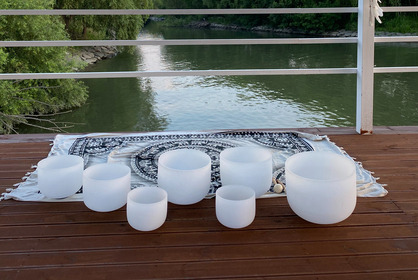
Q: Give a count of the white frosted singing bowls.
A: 7